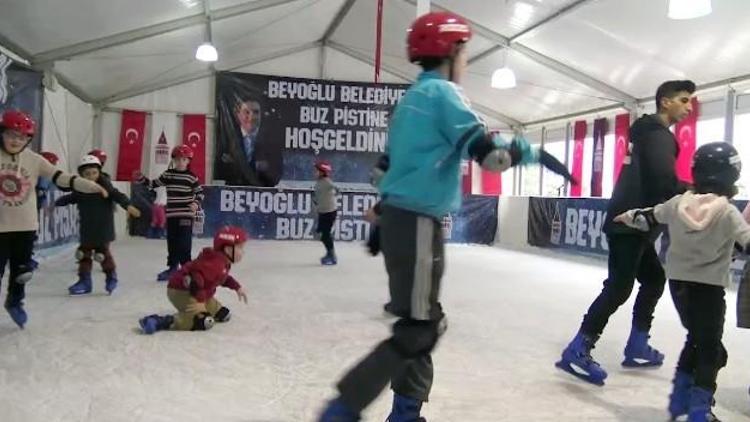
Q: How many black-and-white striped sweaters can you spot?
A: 1